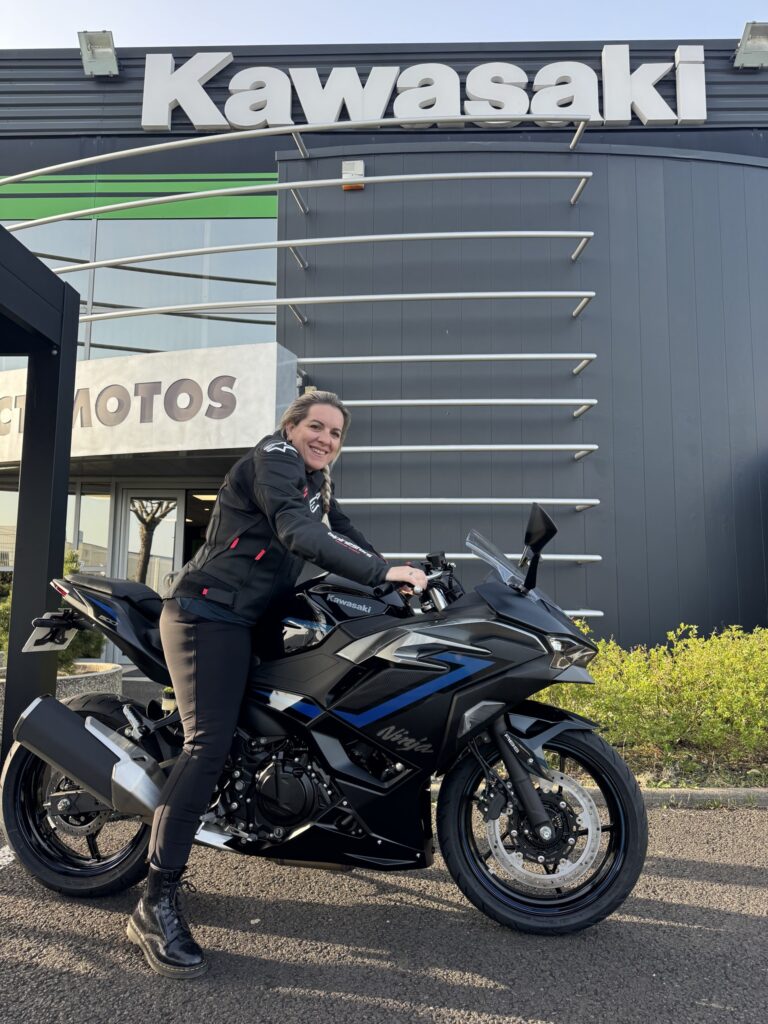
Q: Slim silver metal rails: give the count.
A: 10